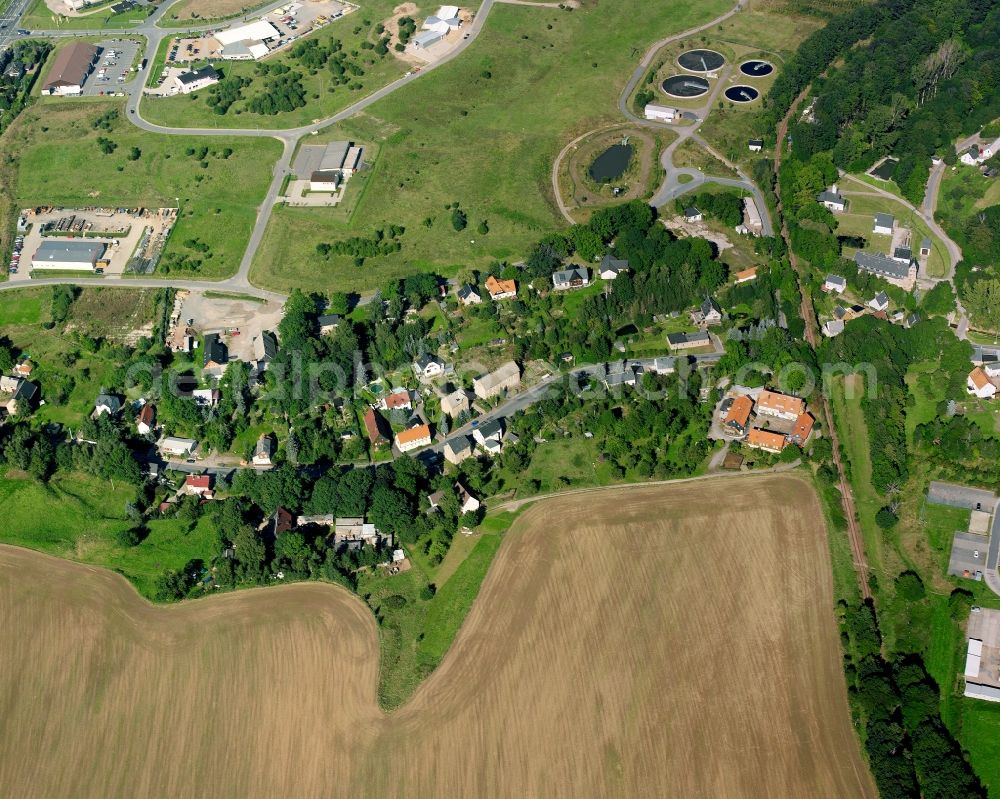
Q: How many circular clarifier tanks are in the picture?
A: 4